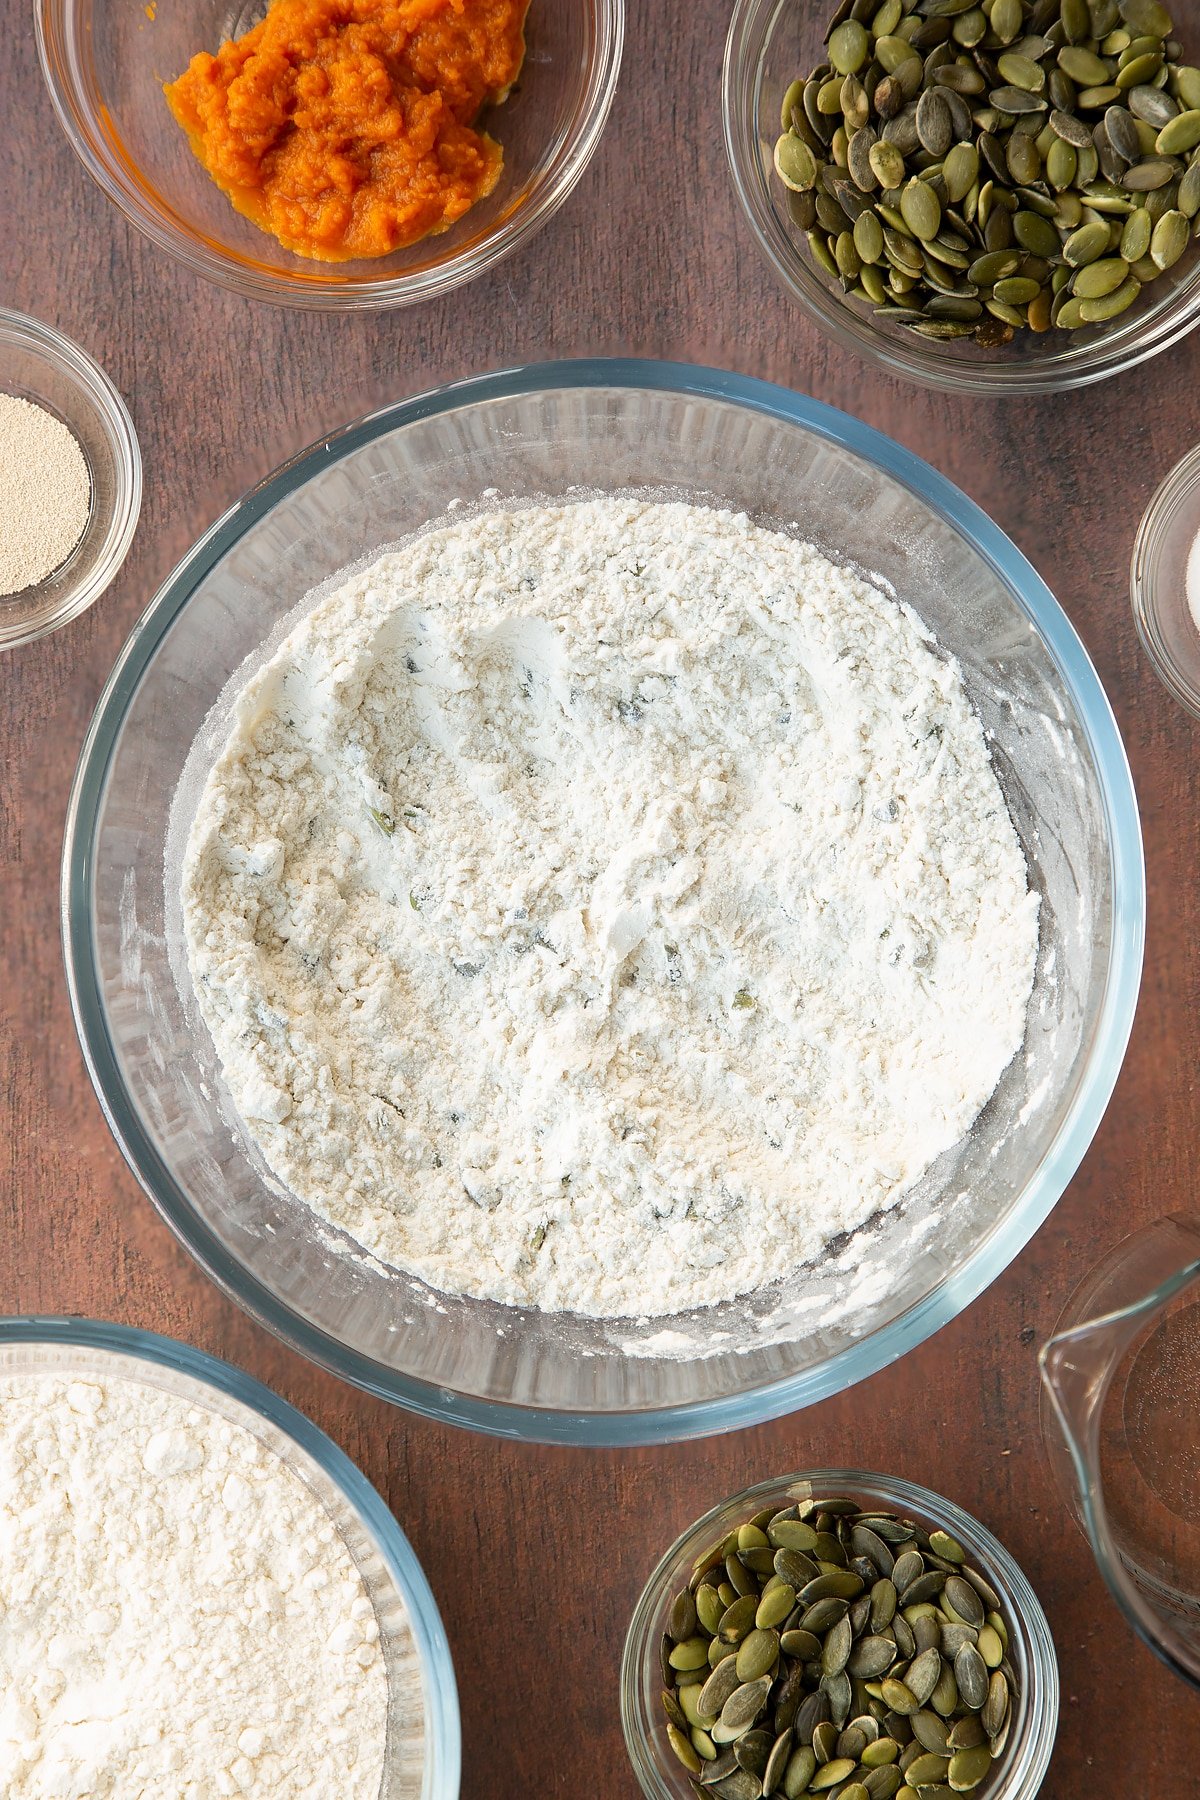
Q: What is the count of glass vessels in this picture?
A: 8